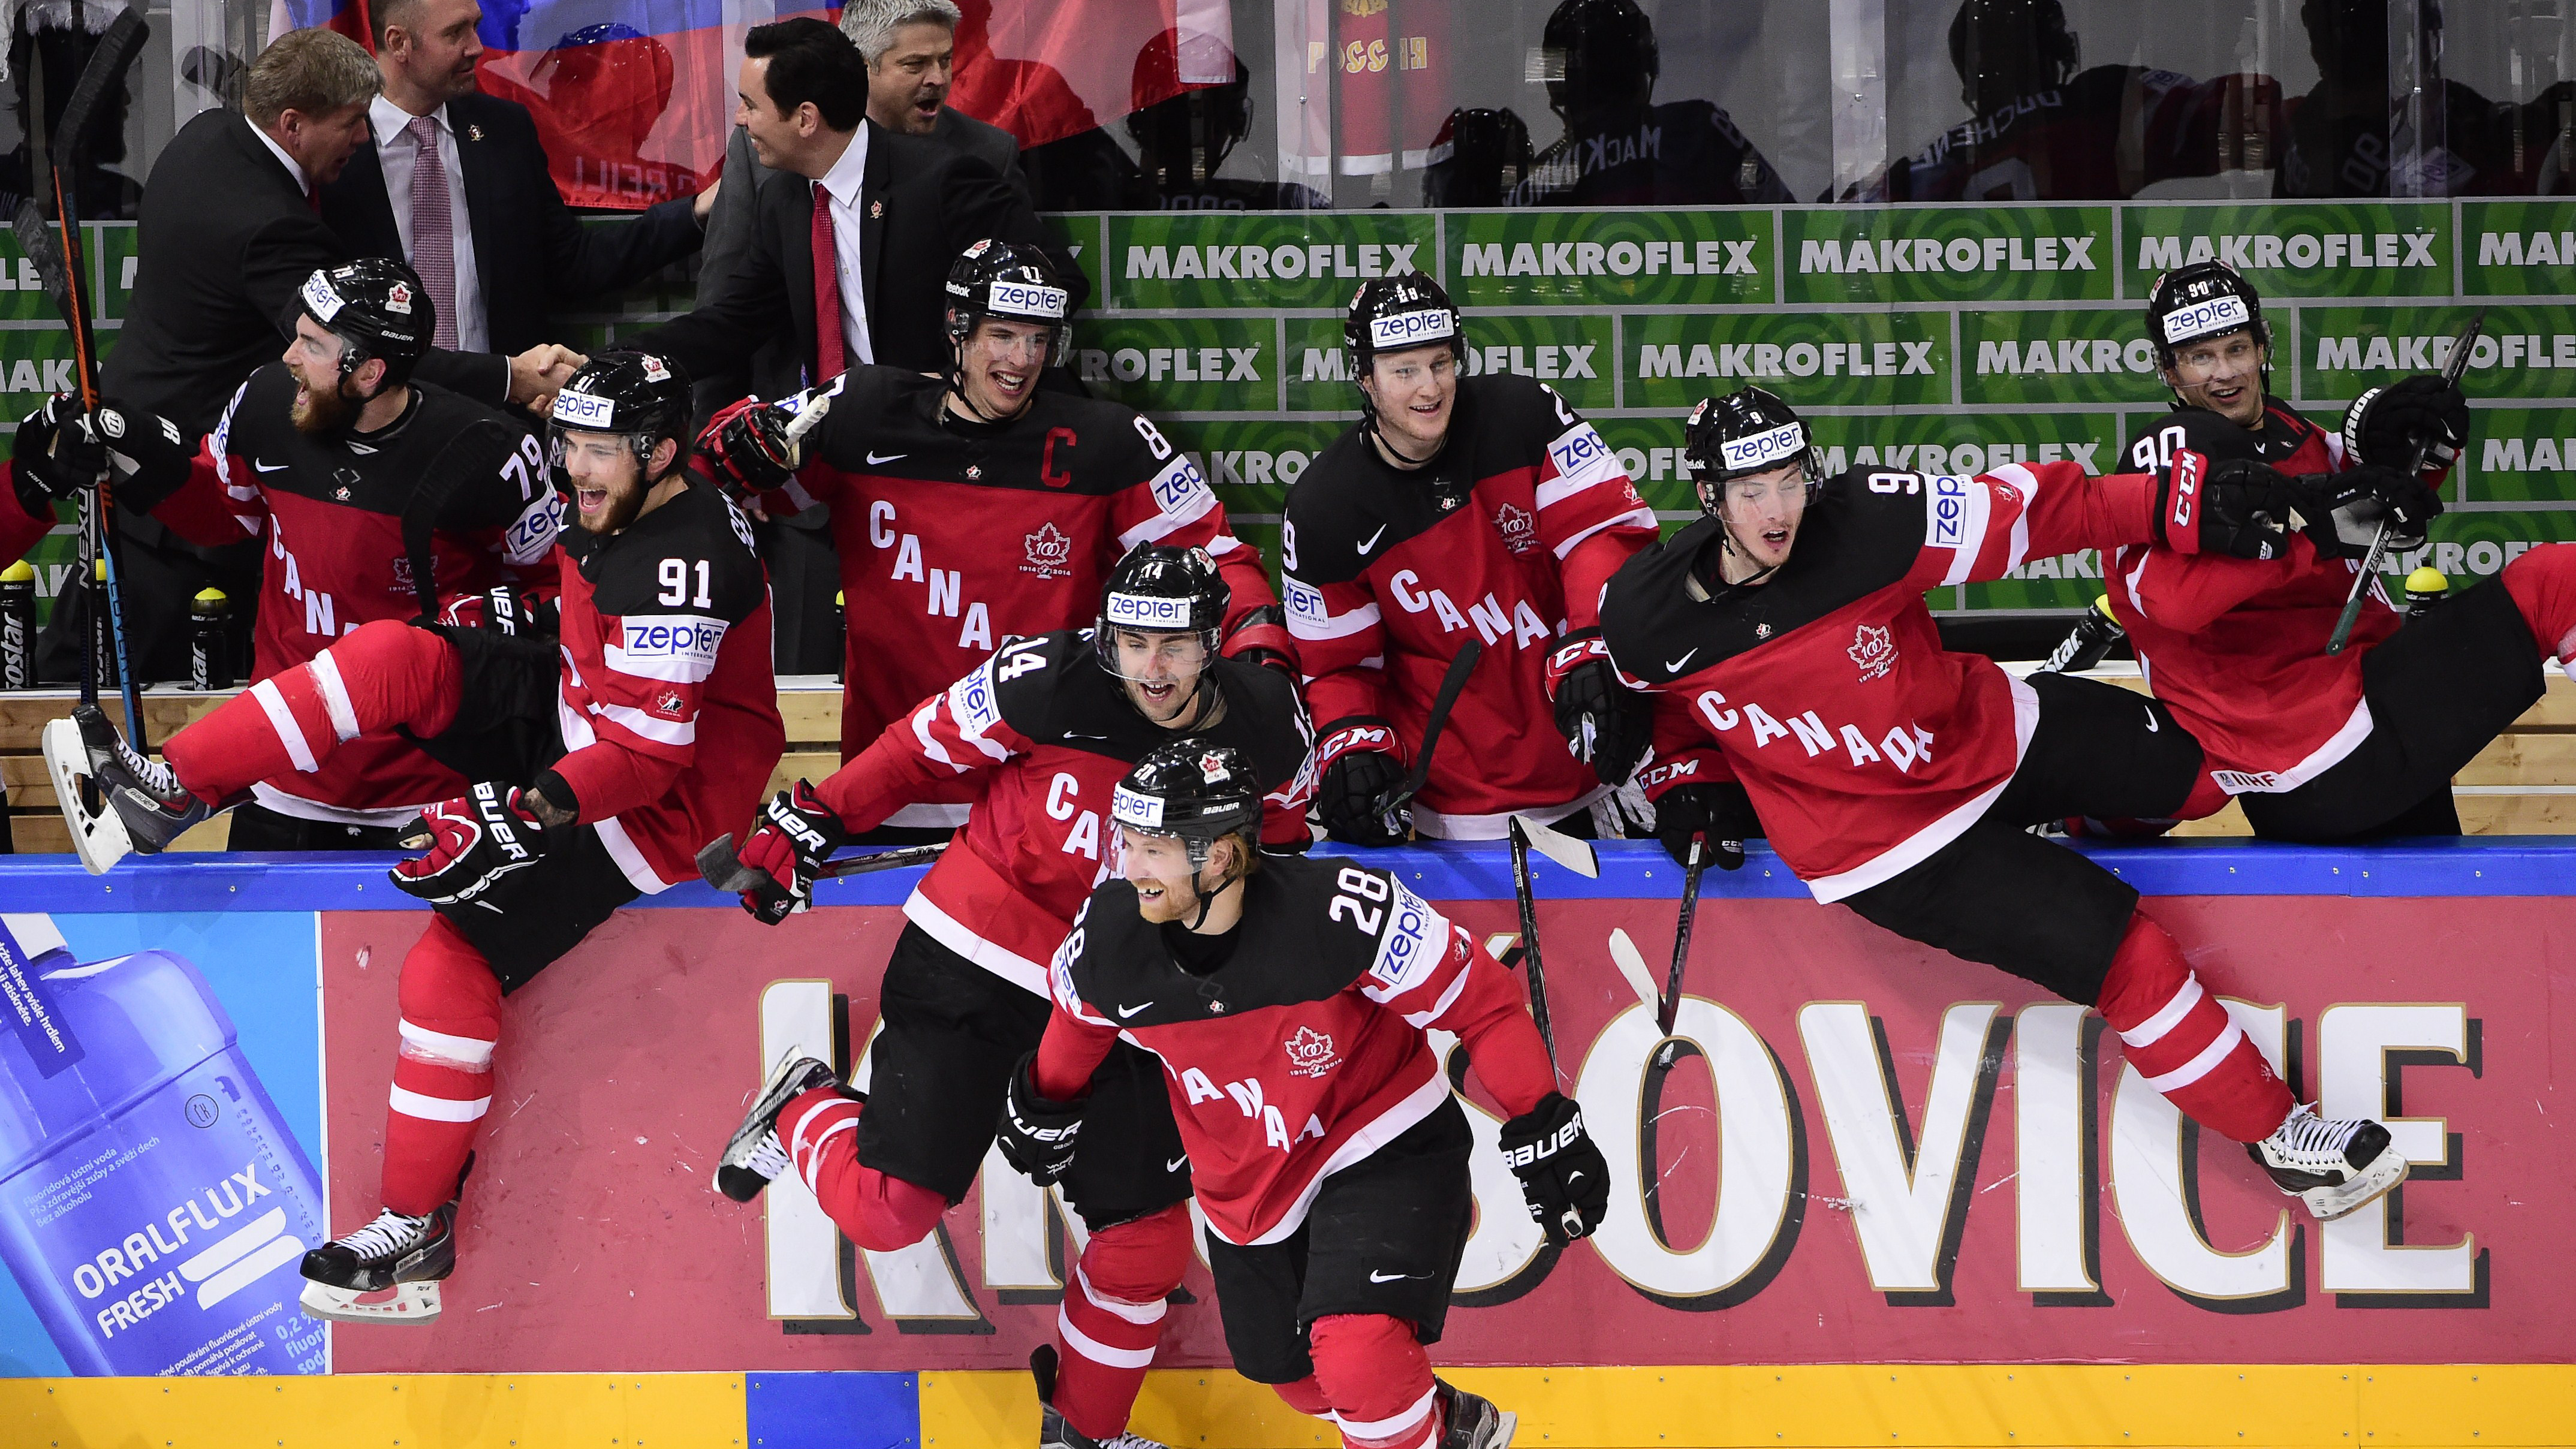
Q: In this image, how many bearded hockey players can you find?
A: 3